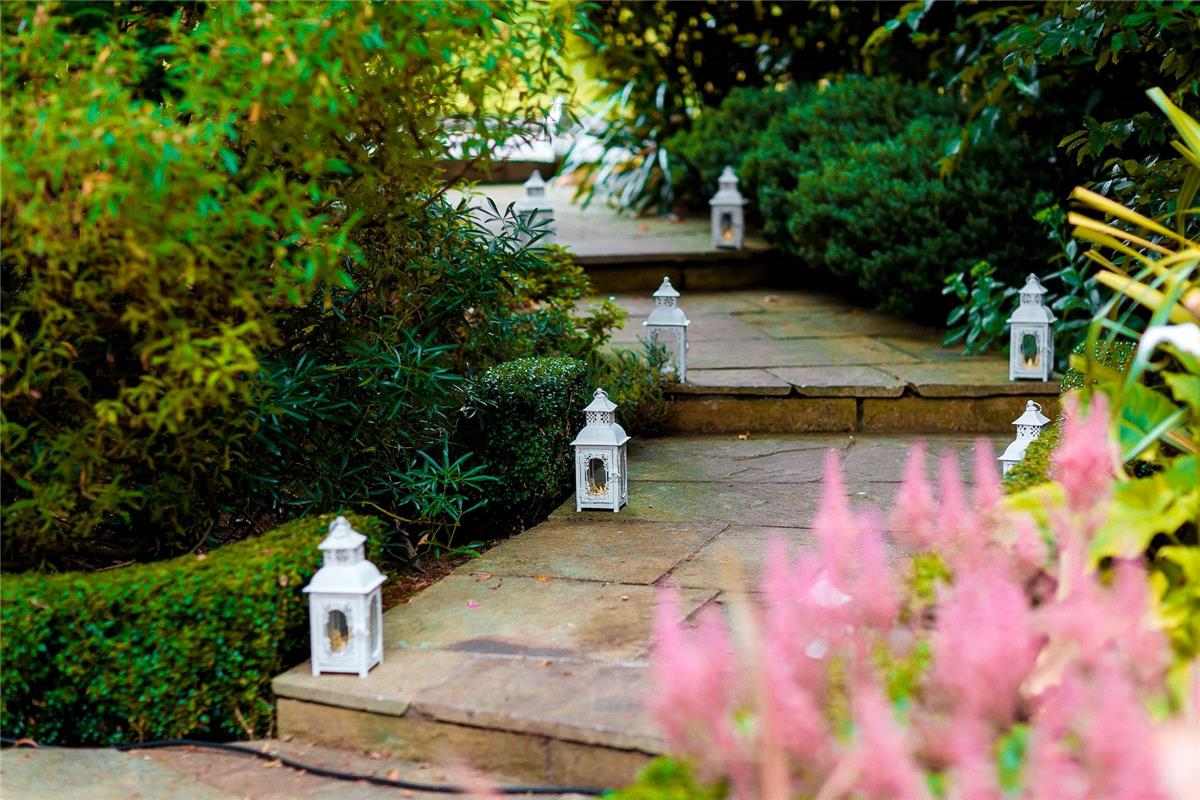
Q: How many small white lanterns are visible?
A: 7